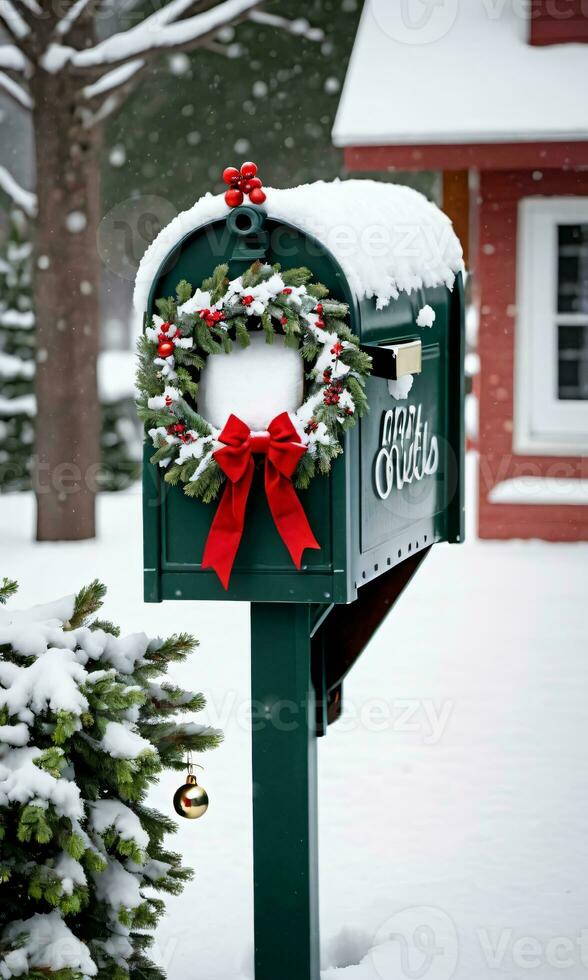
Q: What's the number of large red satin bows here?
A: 1